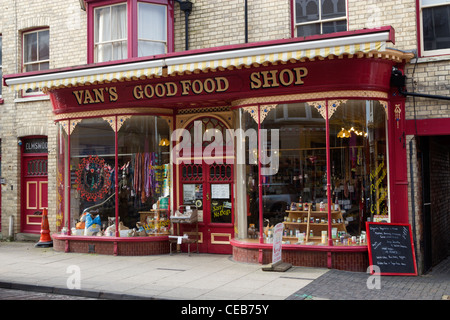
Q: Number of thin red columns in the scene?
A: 4